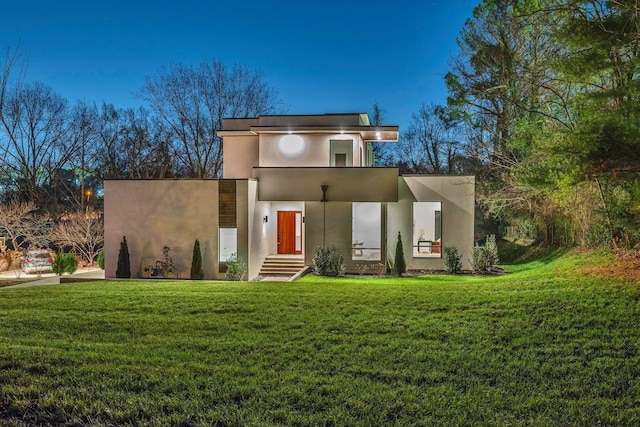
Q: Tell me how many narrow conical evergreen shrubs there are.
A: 3